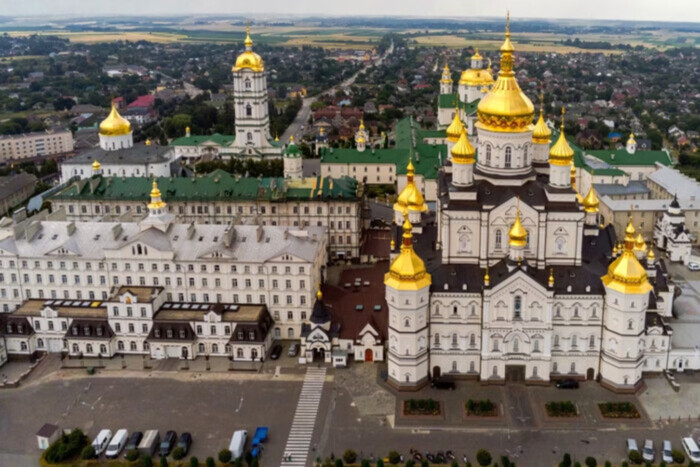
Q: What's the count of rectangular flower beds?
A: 4